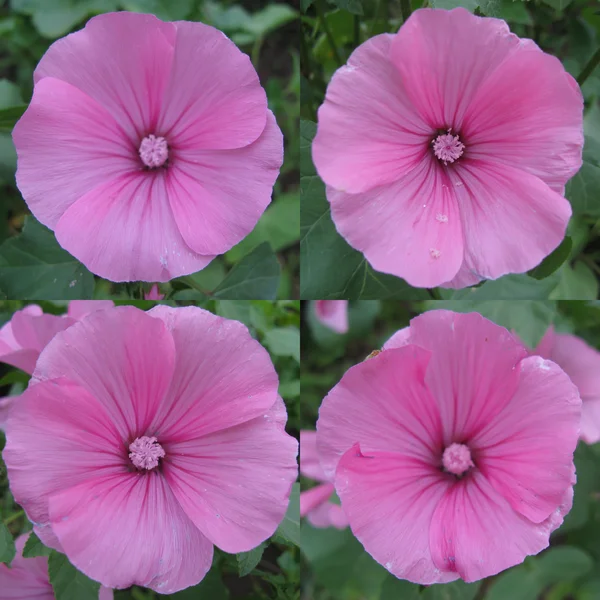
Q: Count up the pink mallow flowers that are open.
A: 4